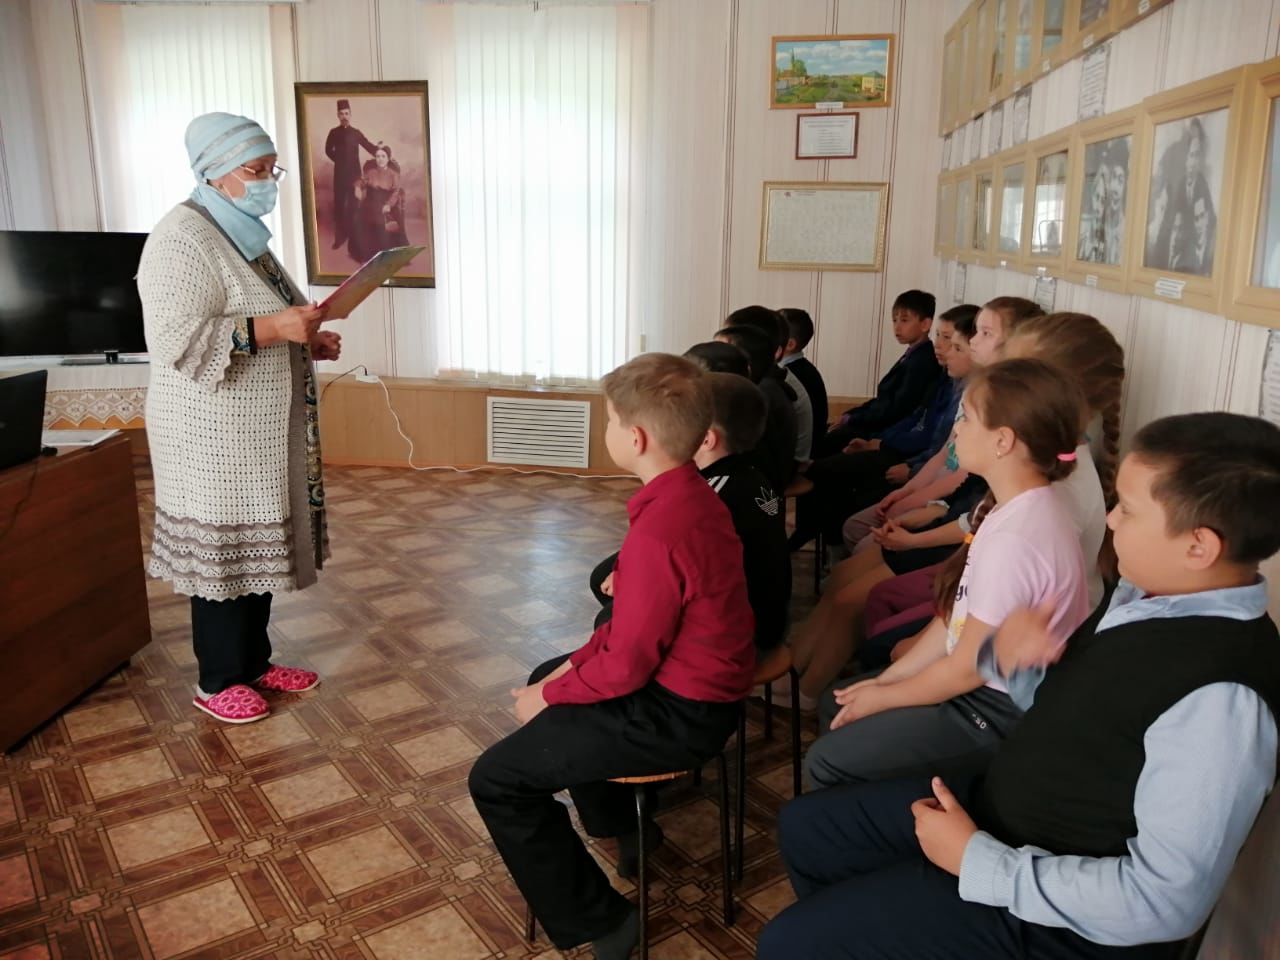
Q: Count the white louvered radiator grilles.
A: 1